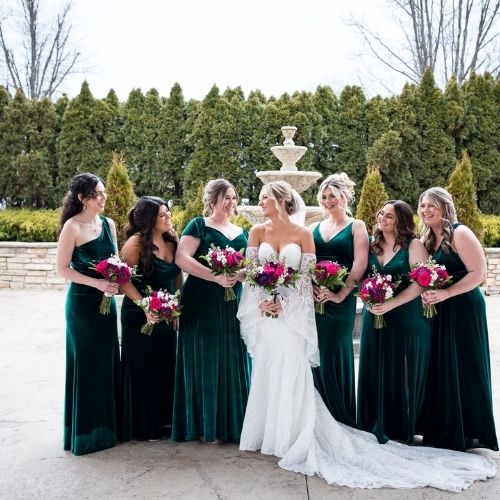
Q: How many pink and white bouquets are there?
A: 7